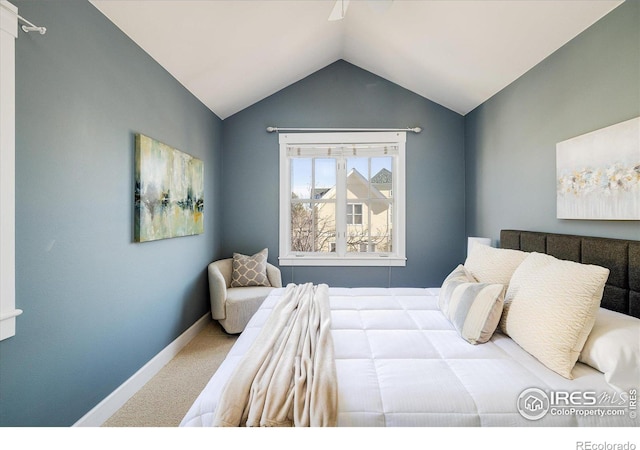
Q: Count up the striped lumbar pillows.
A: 1